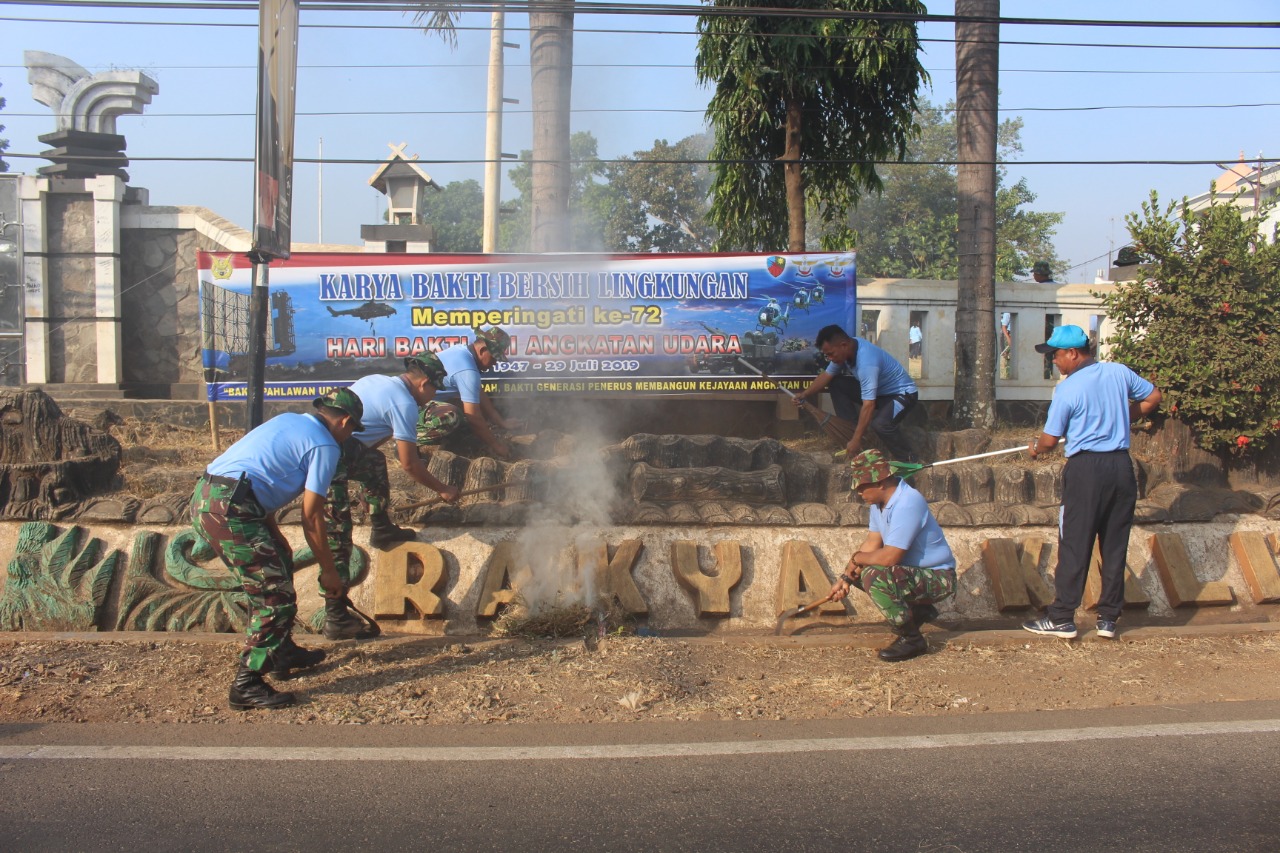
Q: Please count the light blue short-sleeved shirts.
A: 6